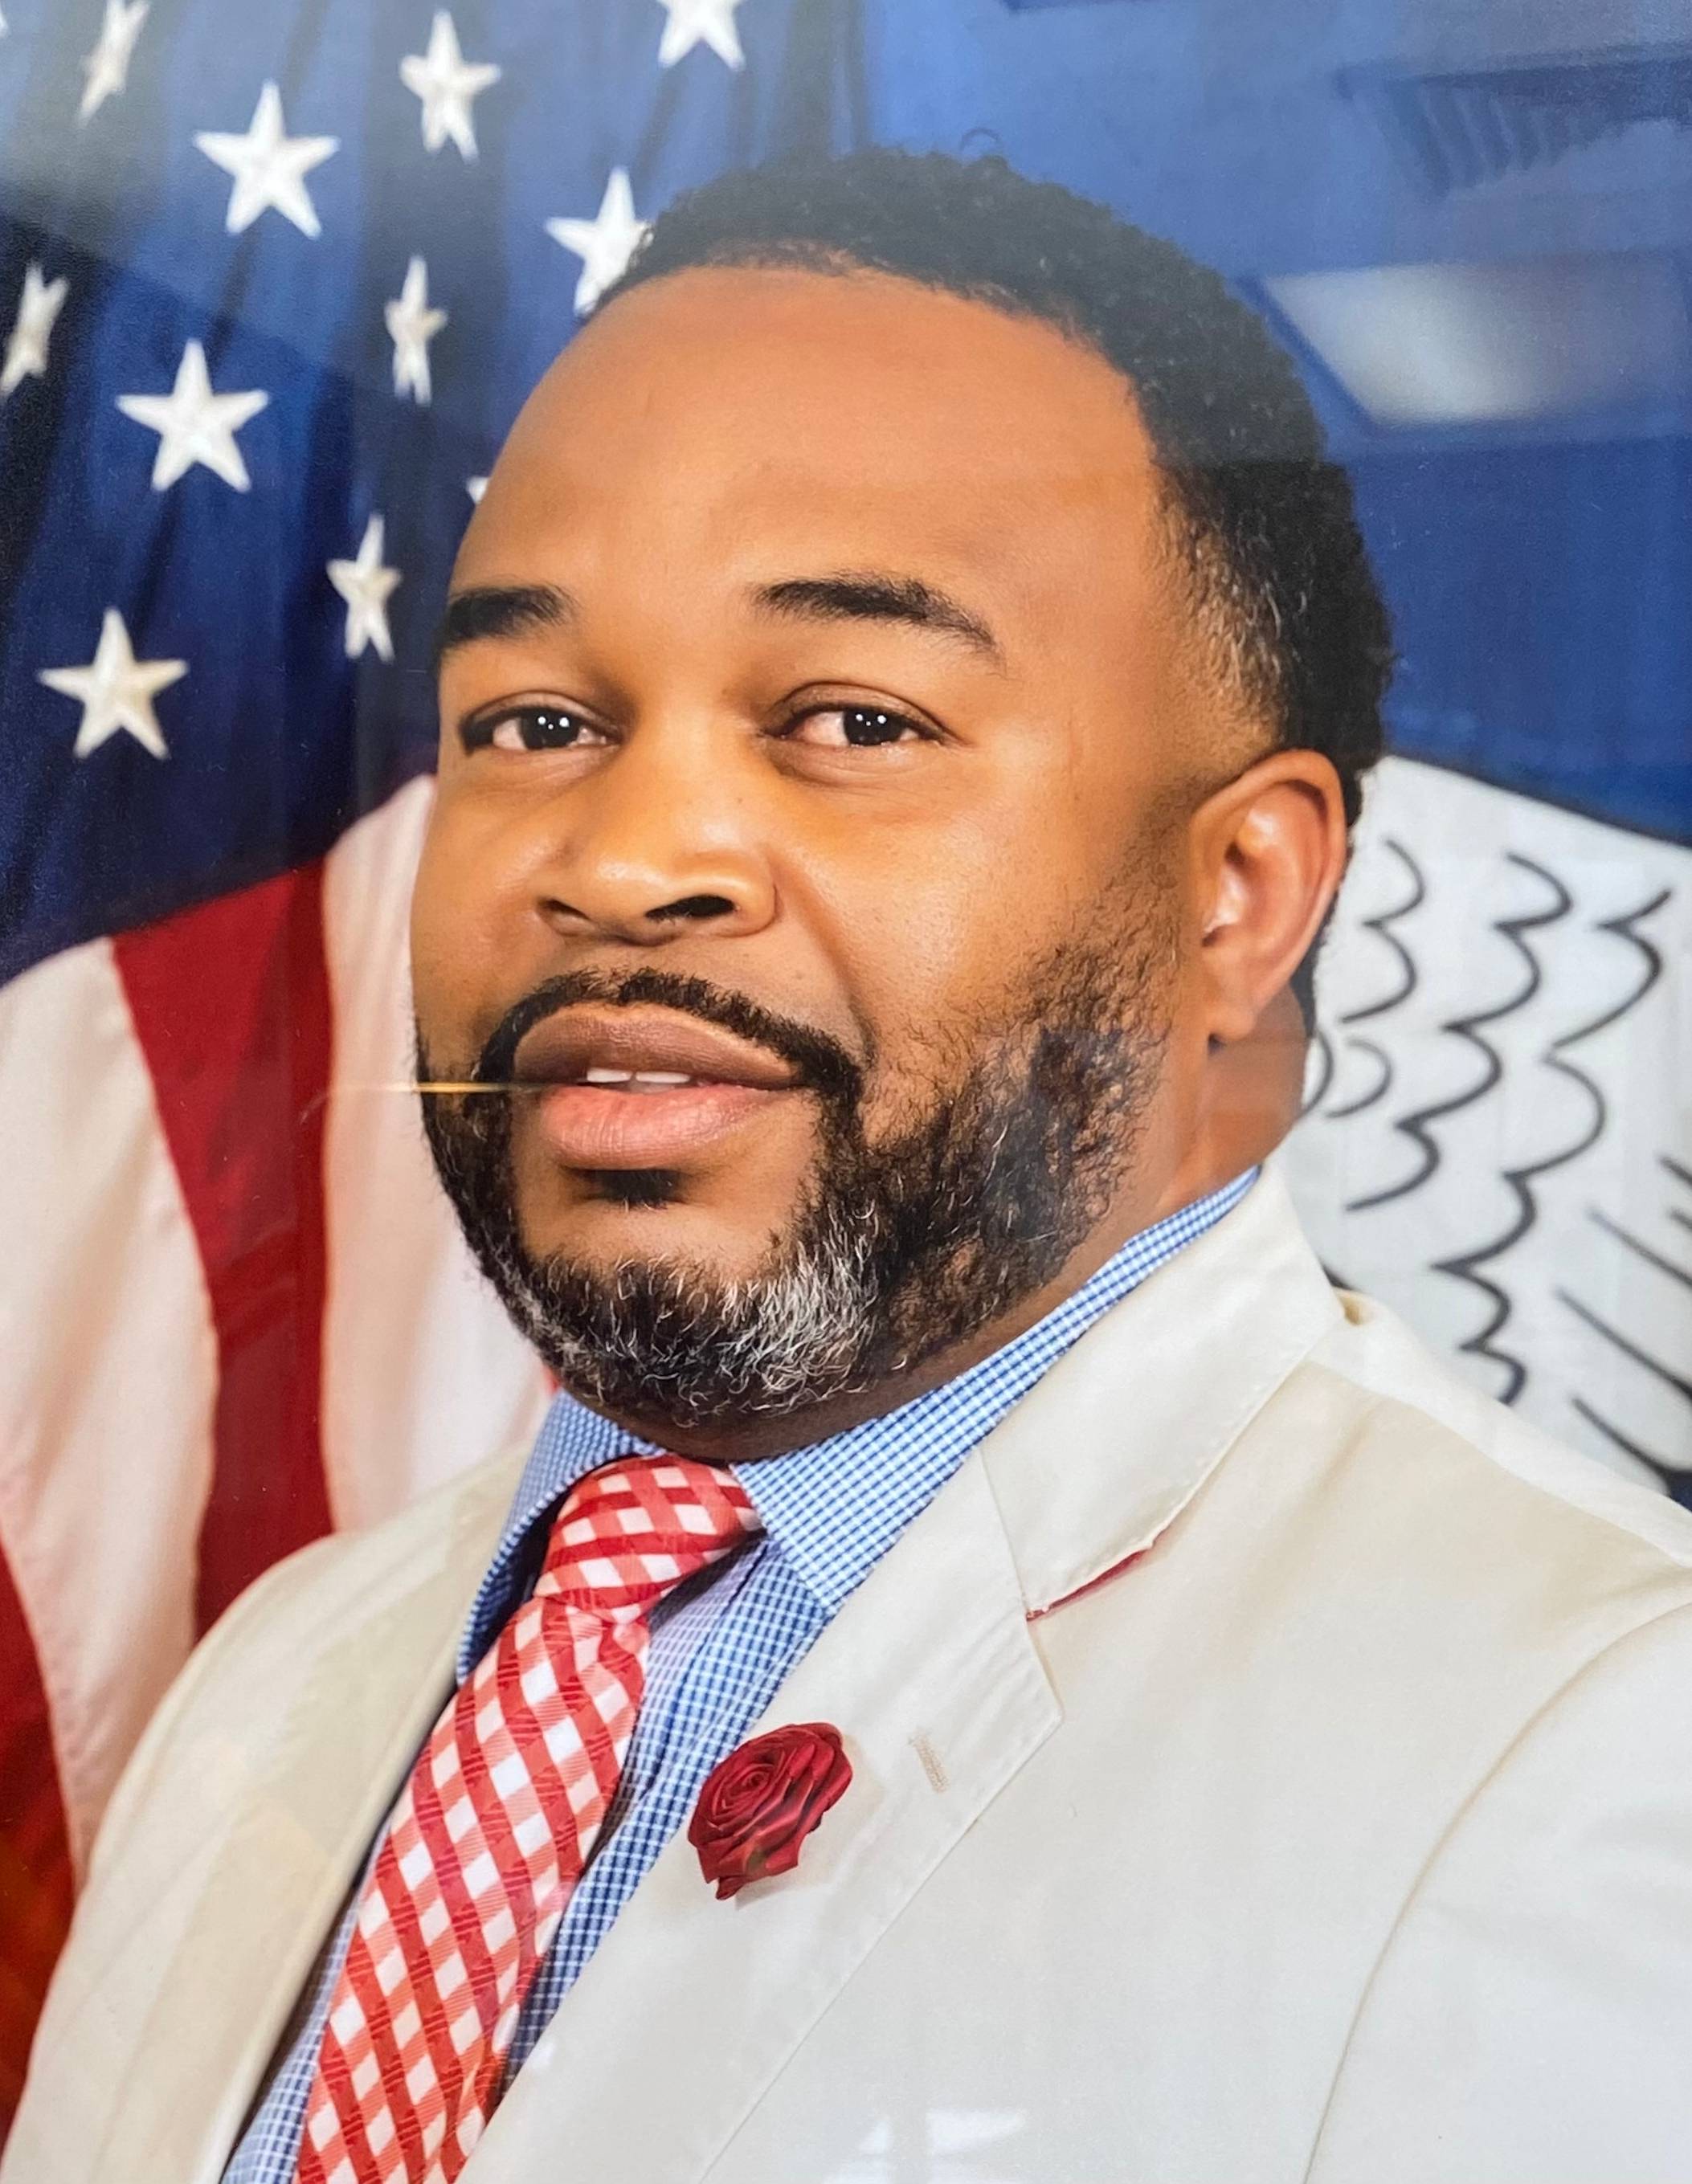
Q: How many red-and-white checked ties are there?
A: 1